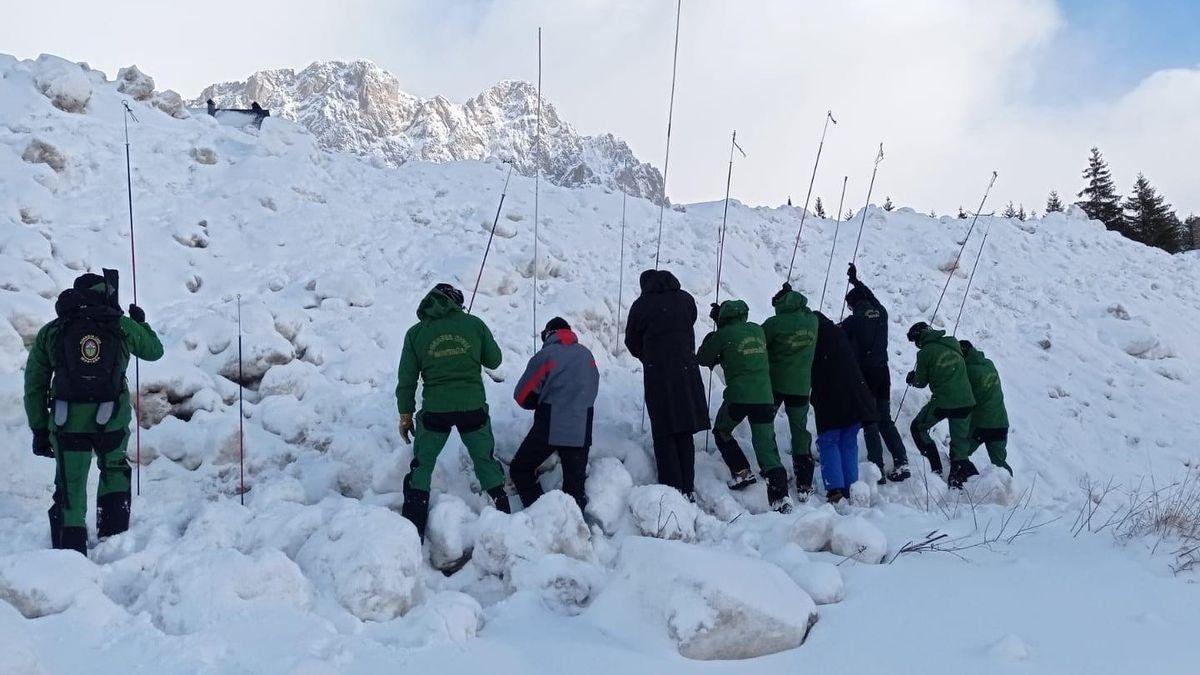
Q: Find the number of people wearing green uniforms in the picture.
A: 6